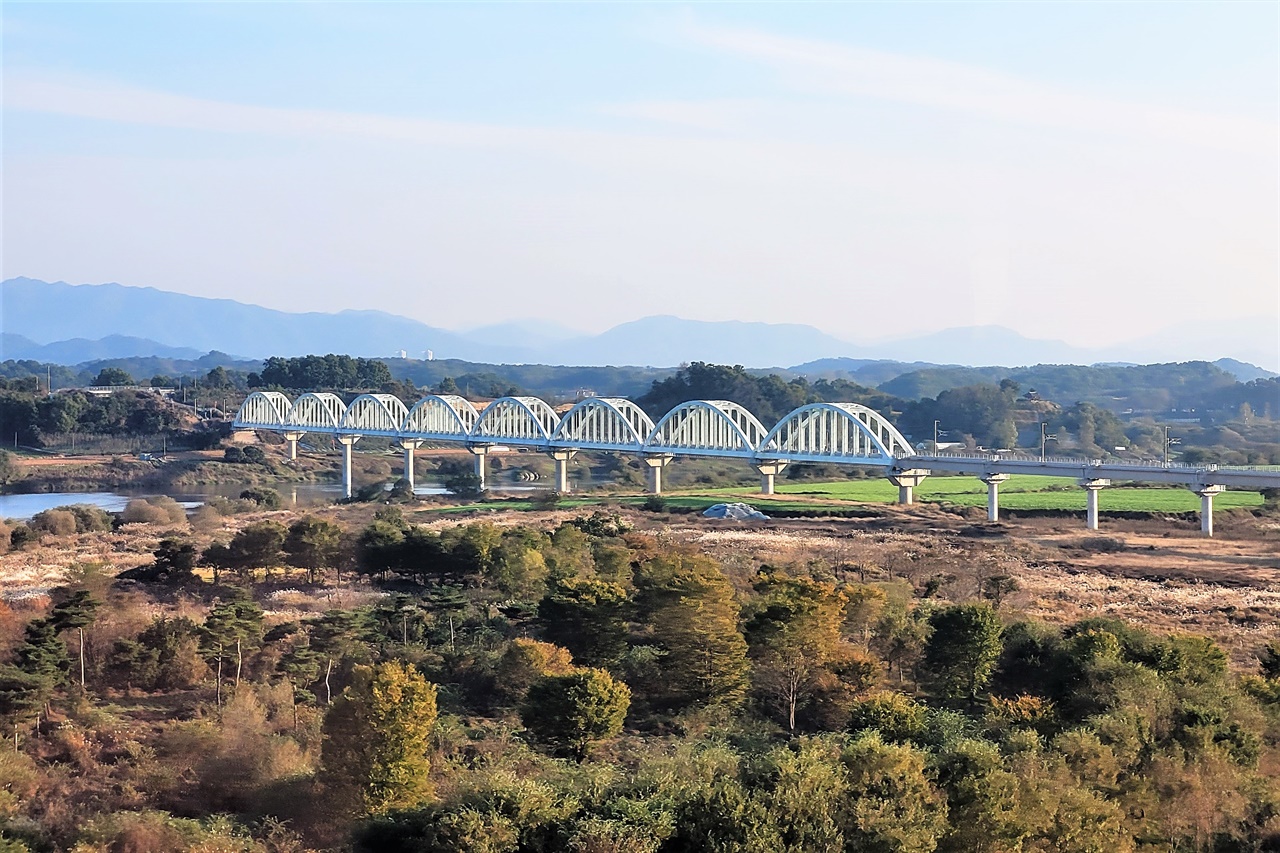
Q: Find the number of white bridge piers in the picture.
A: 11